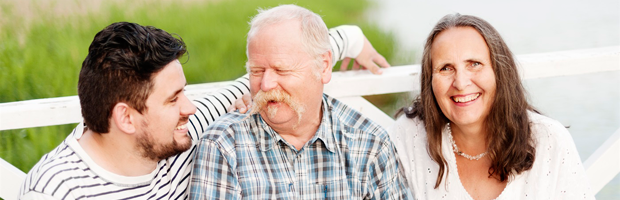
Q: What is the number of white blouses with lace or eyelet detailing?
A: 1